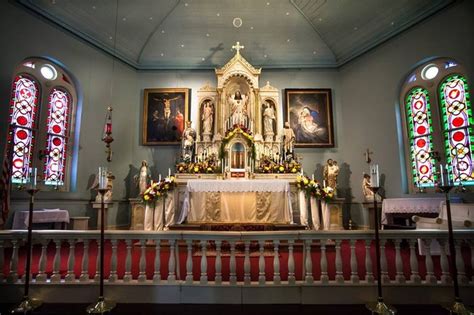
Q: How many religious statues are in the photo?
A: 9